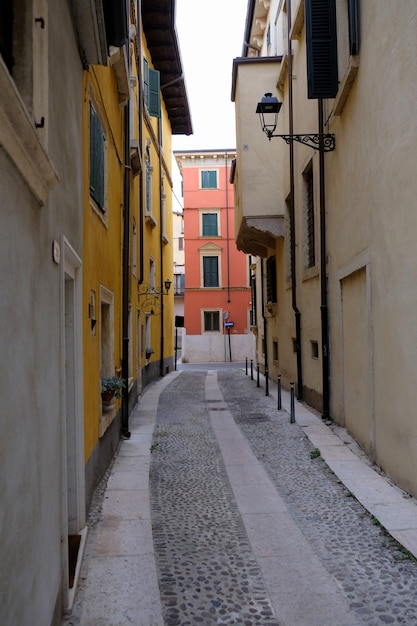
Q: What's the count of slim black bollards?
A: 6